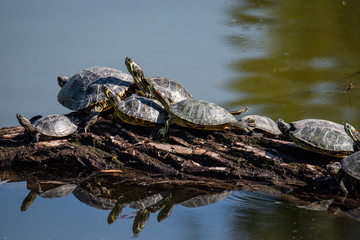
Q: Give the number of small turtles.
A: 2